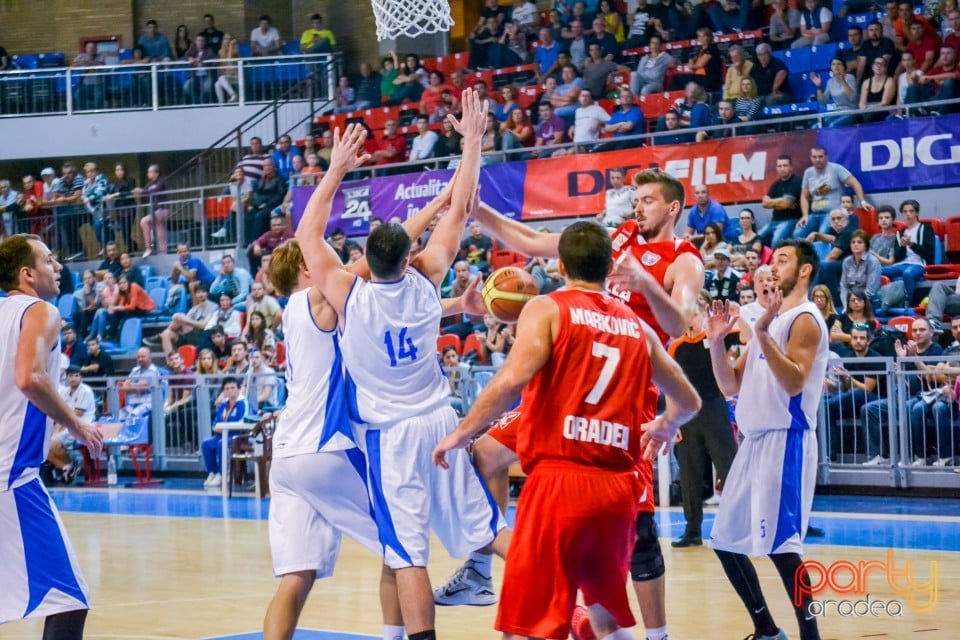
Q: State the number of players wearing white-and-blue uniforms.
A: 4